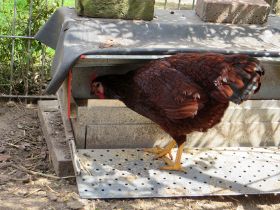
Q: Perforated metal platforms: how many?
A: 1